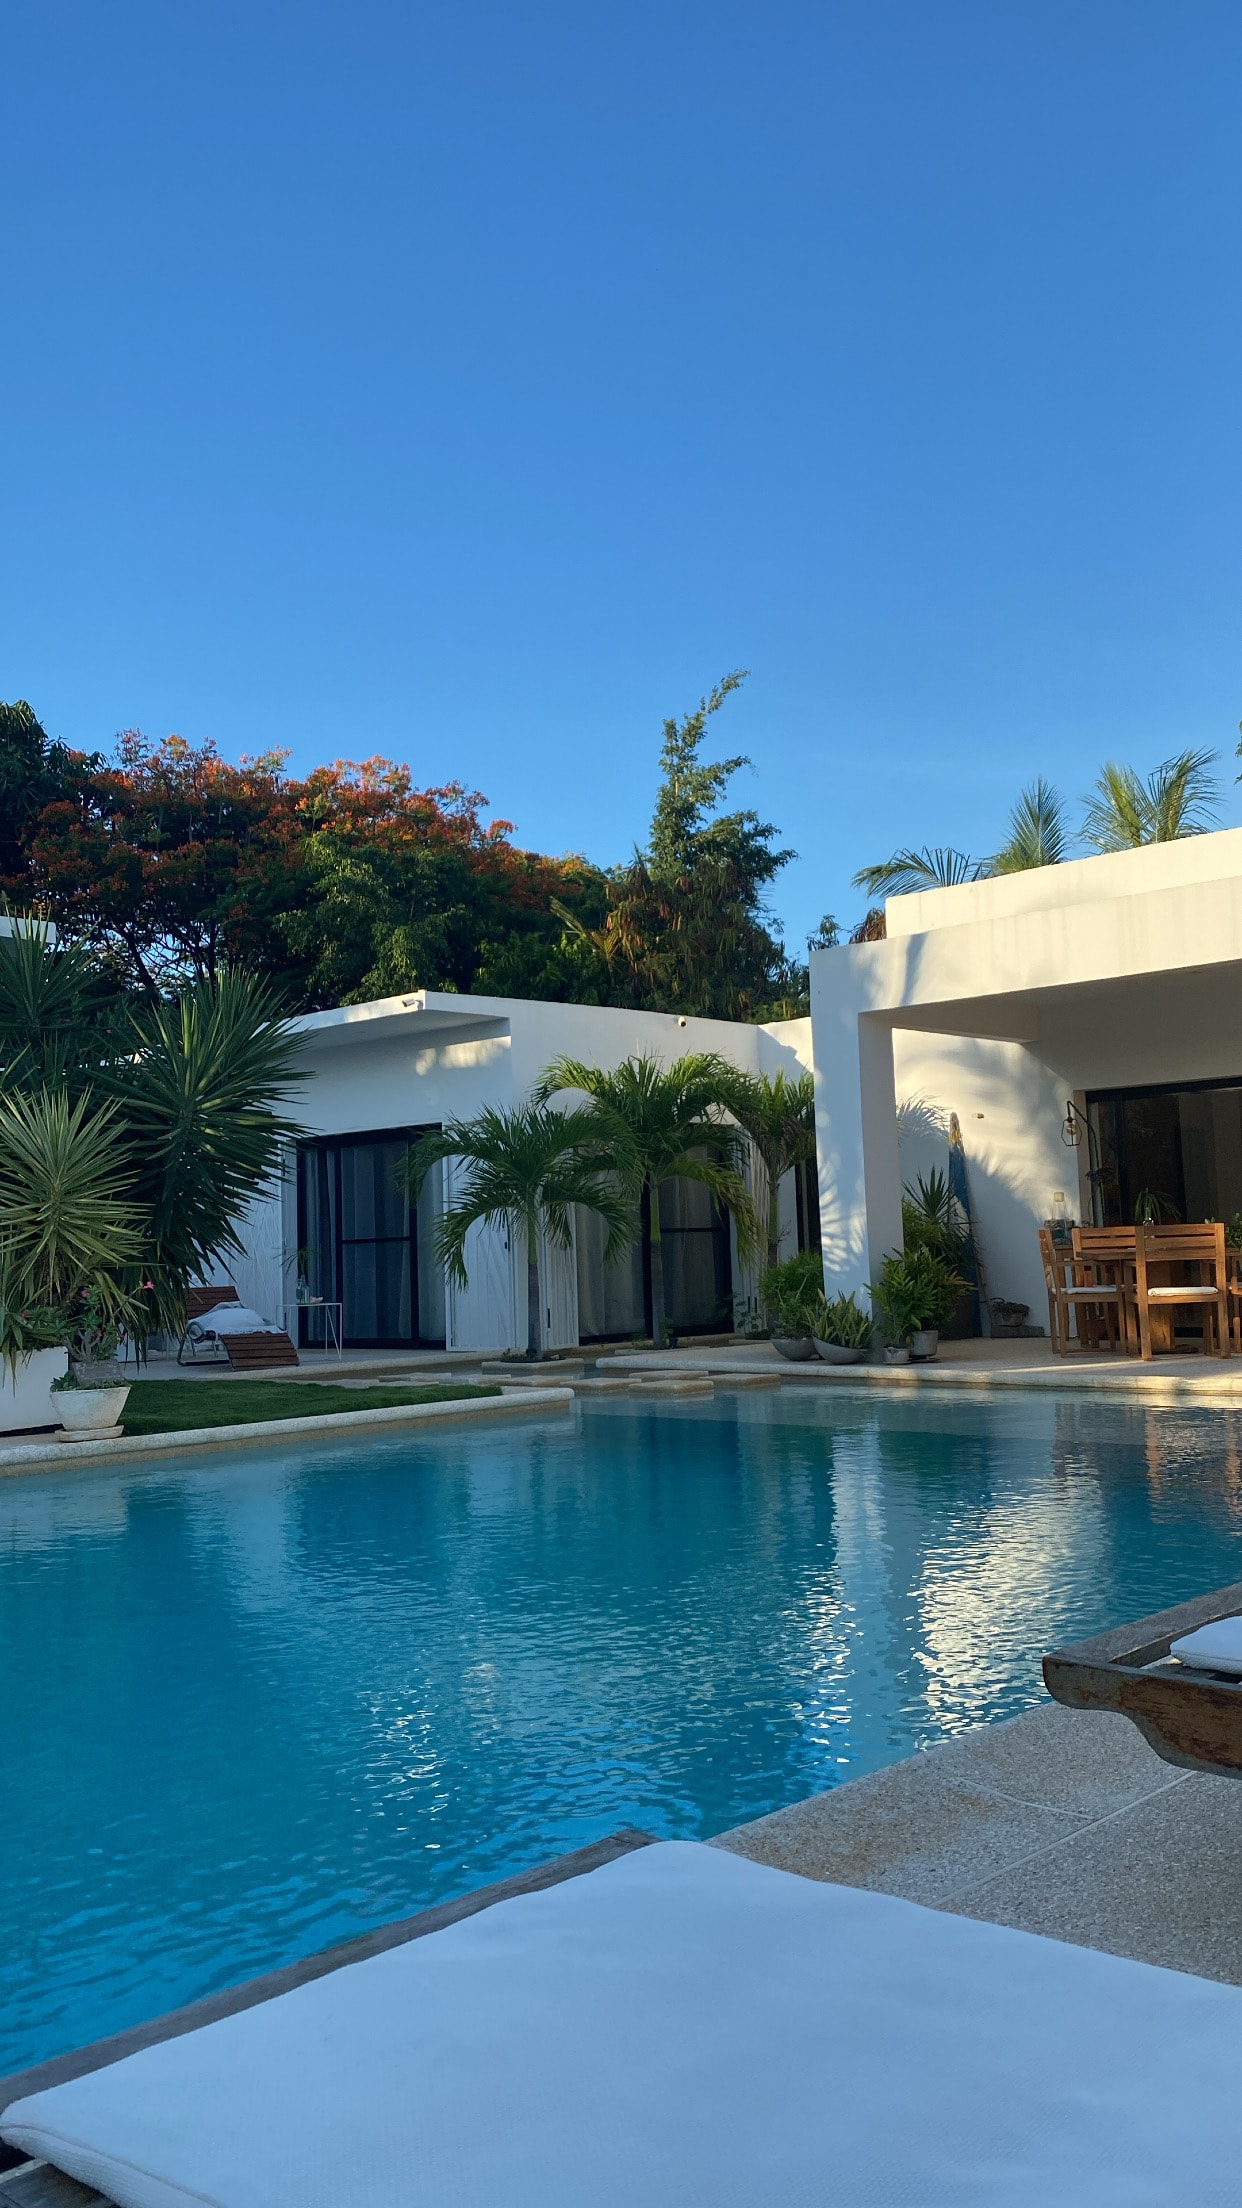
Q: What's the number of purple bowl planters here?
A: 0